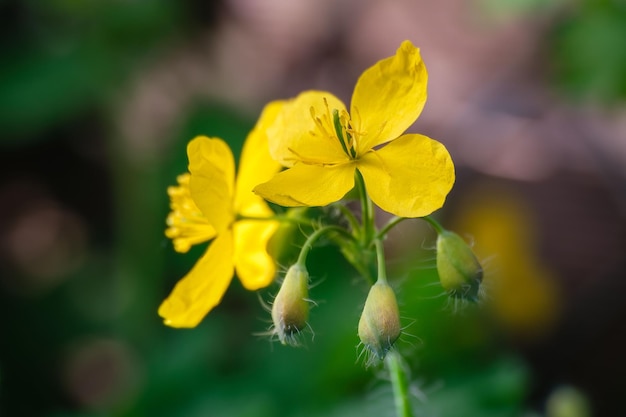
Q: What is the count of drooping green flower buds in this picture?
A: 3